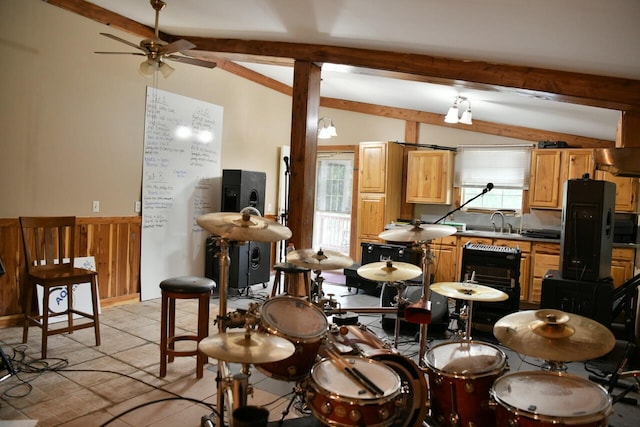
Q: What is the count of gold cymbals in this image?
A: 7